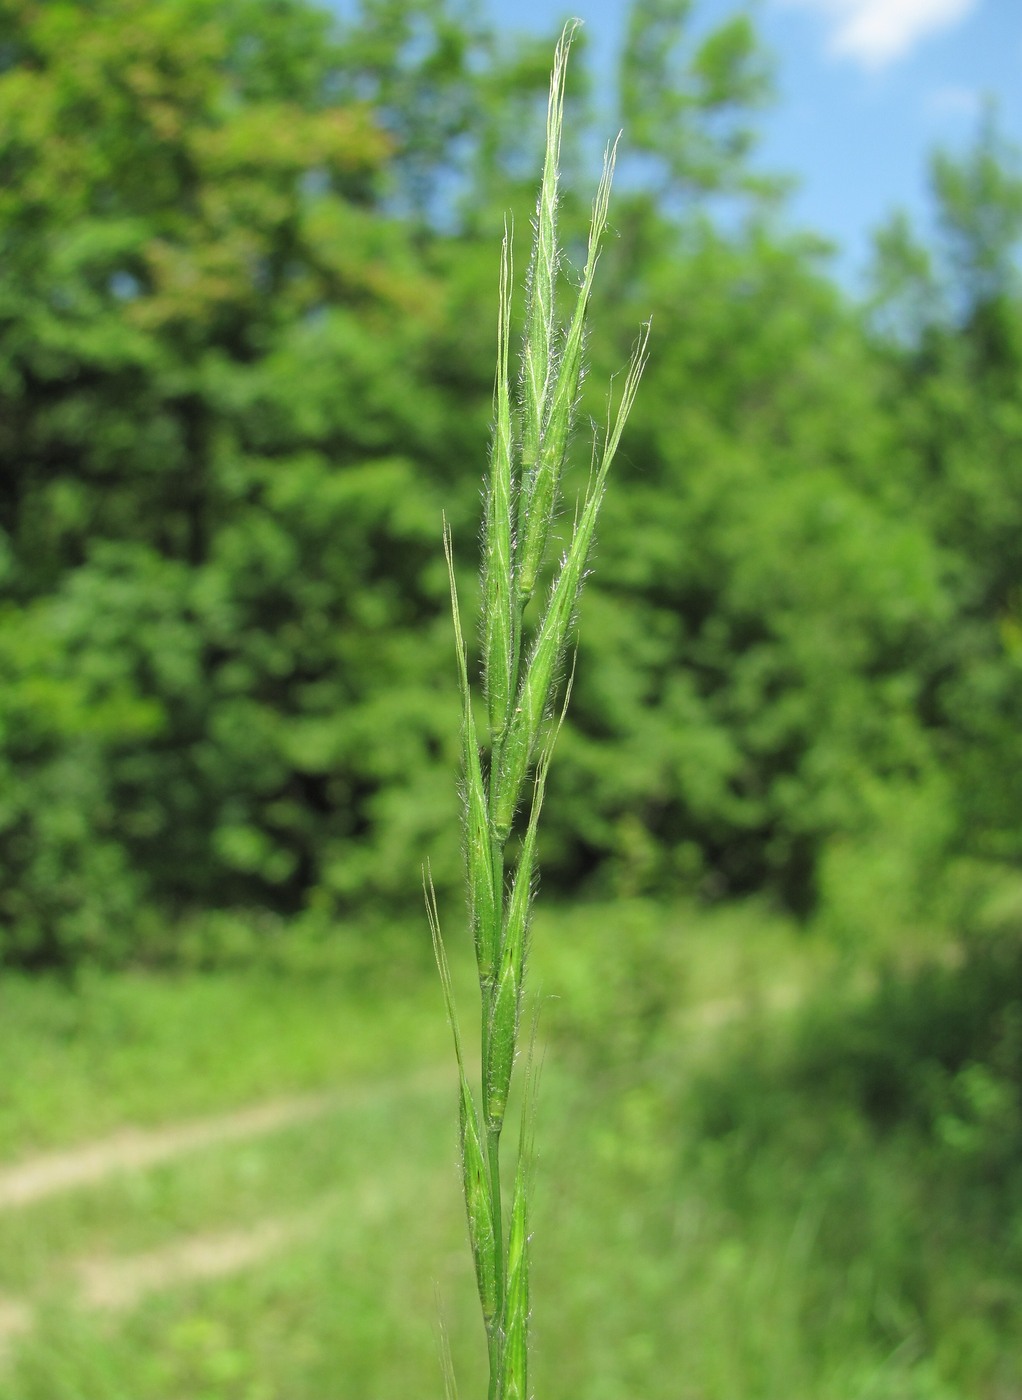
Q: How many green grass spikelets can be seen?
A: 8